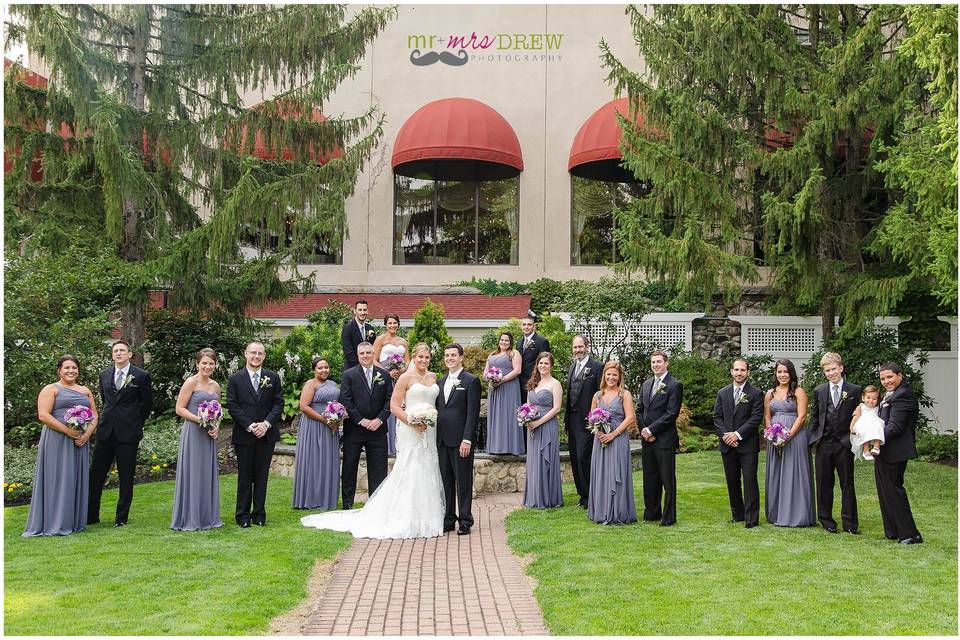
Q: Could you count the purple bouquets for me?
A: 8